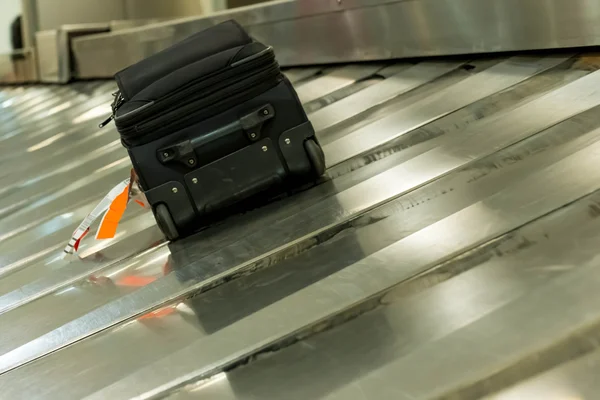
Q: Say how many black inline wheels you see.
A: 2